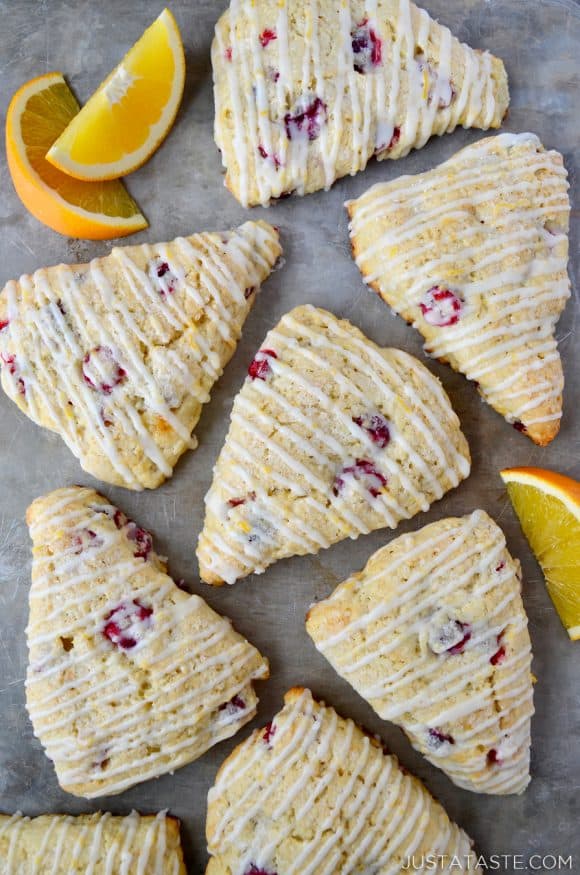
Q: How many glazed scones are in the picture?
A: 8